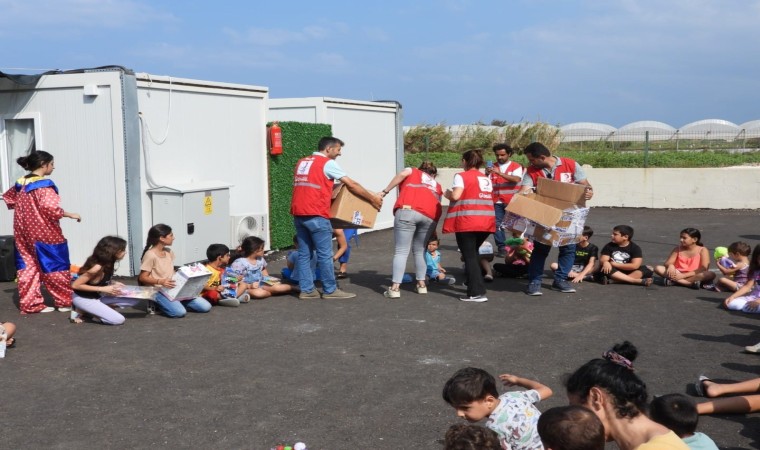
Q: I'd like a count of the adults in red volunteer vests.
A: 5